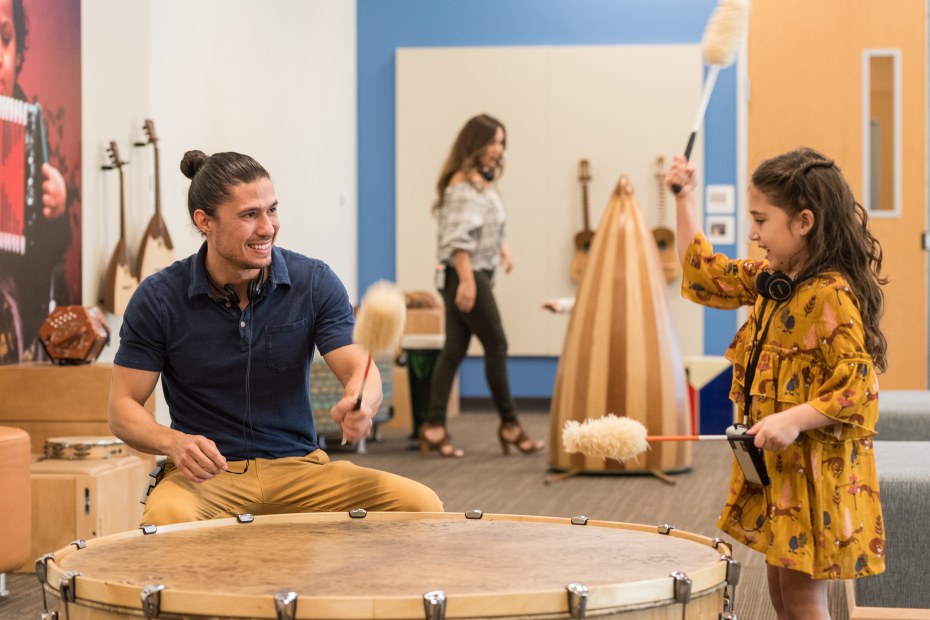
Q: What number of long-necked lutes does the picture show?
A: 2